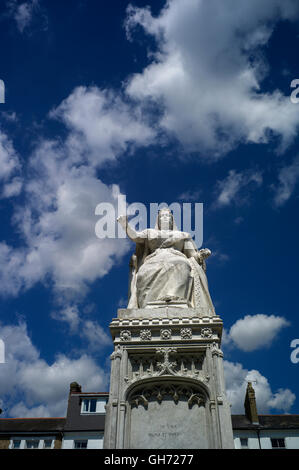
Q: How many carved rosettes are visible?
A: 5